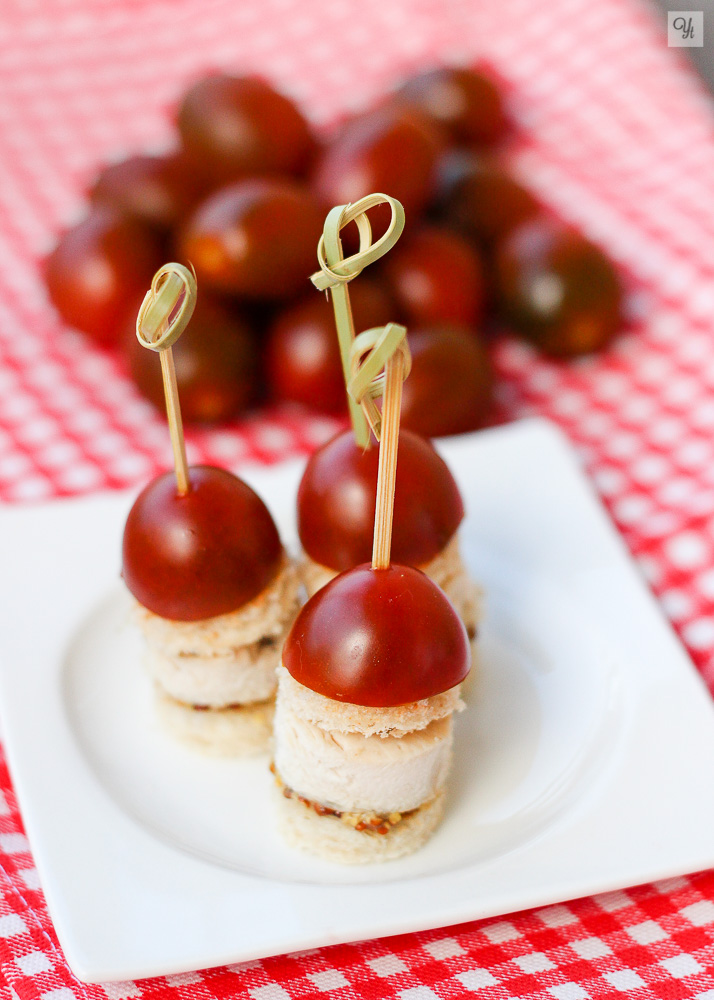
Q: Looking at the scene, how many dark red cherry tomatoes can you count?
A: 15